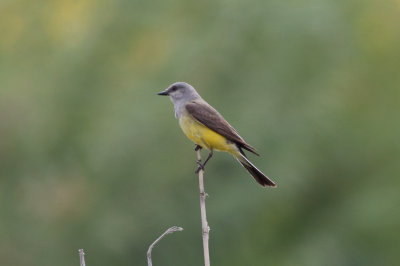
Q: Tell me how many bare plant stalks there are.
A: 3